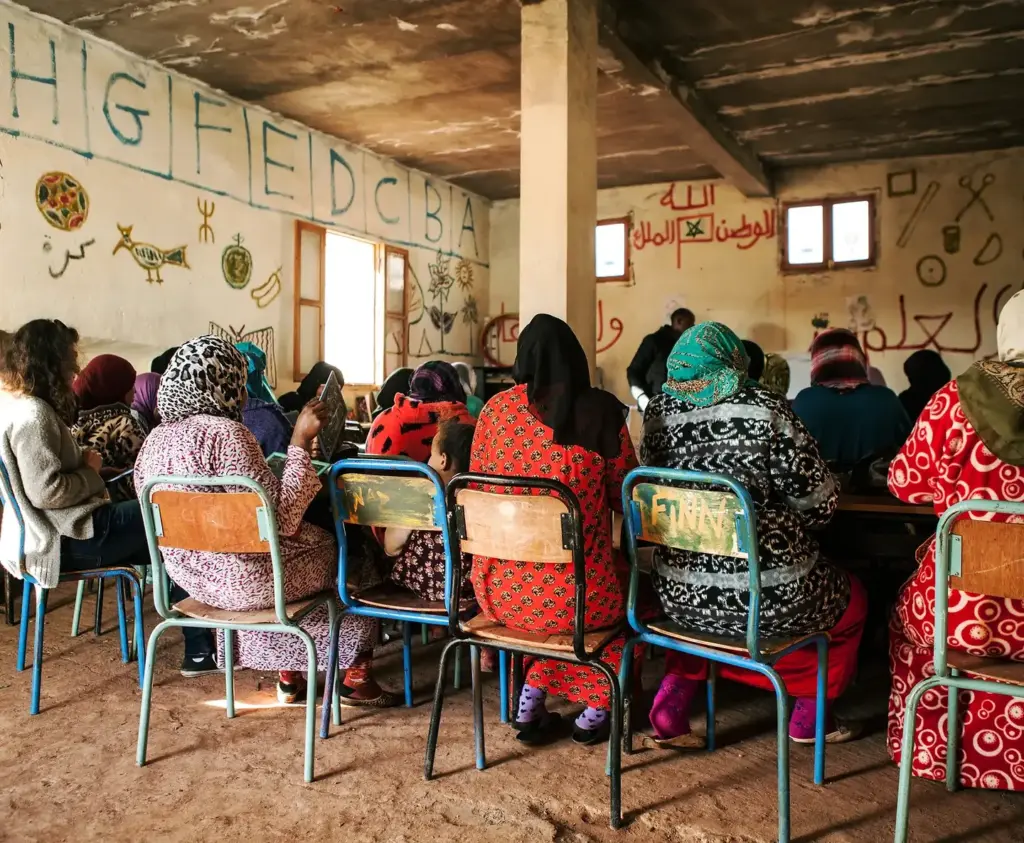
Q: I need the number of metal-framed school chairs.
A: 6